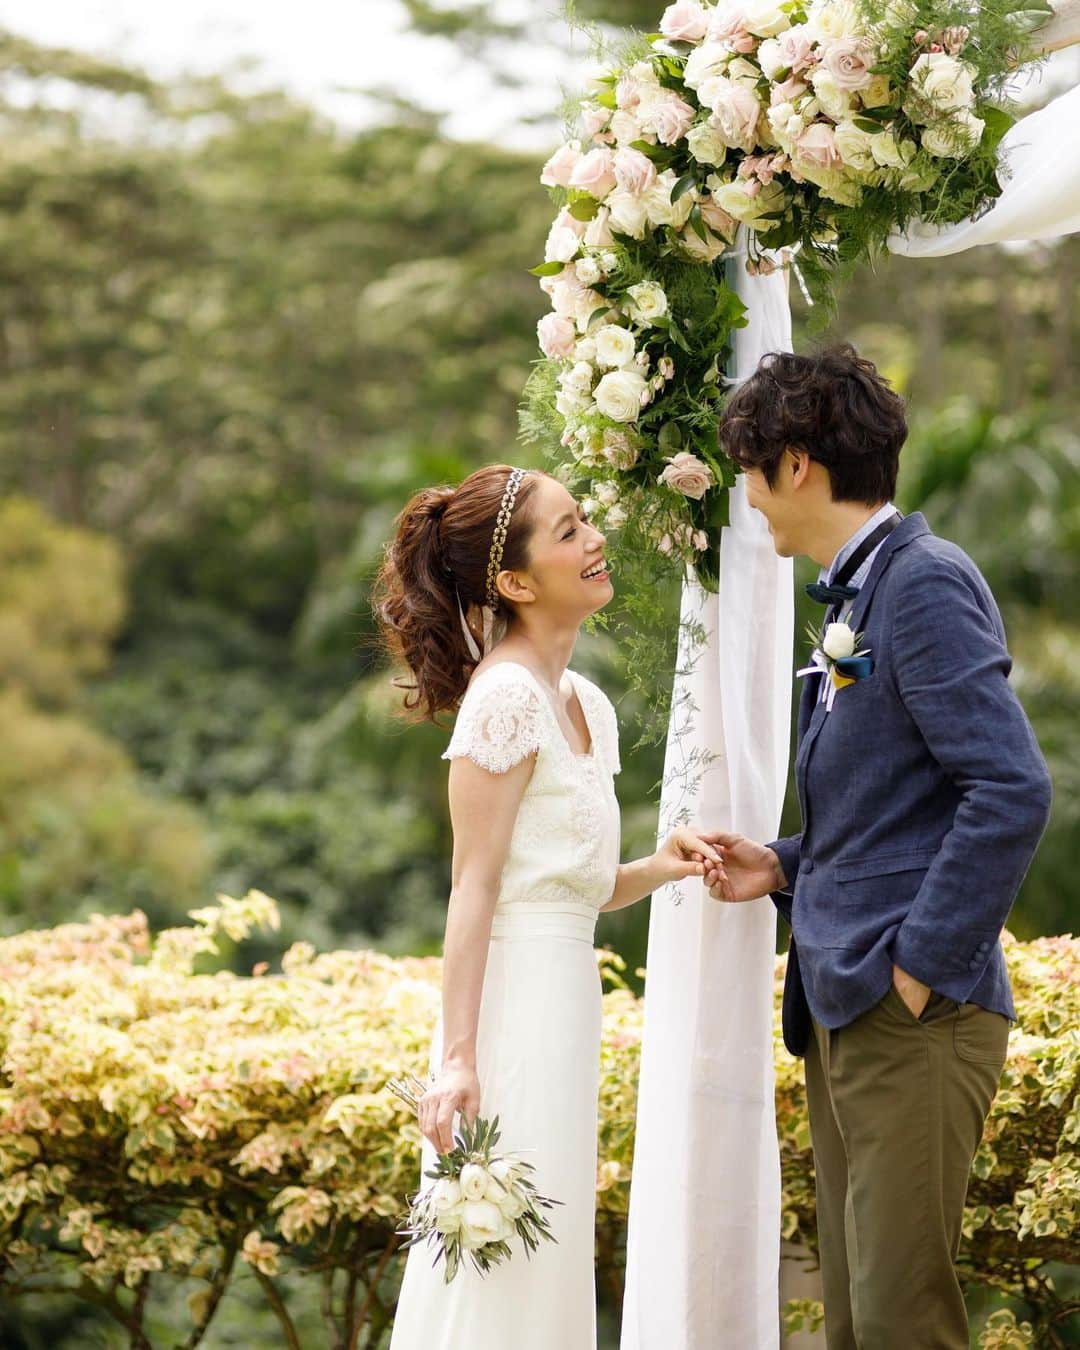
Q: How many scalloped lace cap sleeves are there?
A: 2